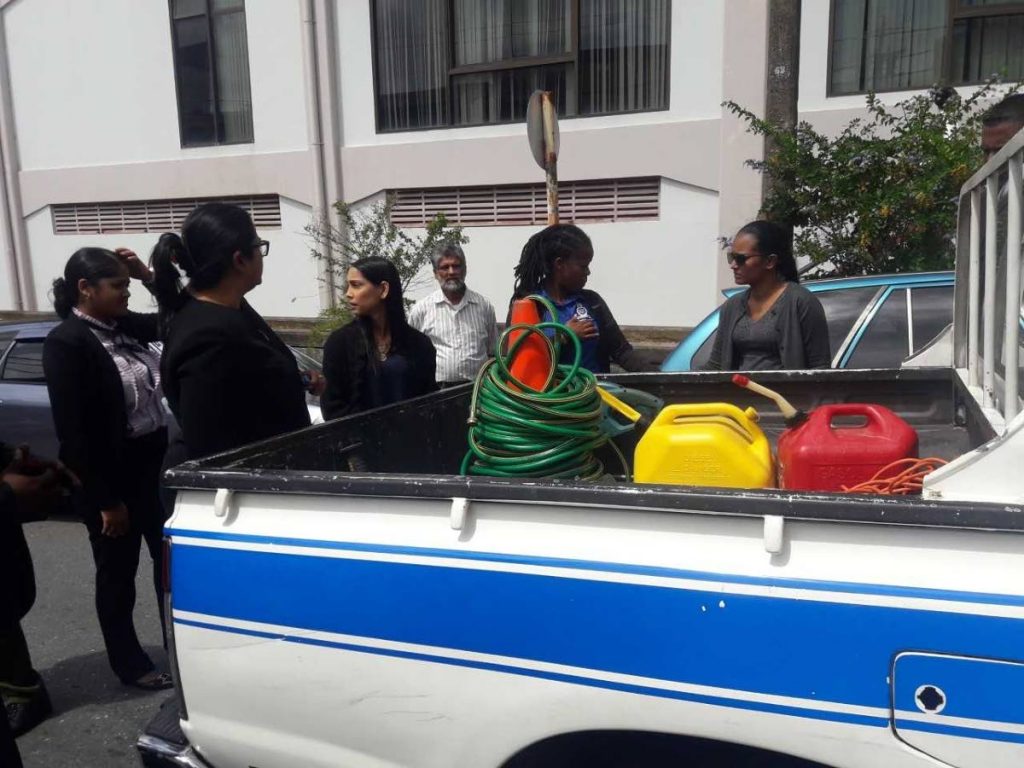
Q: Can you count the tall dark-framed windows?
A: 3